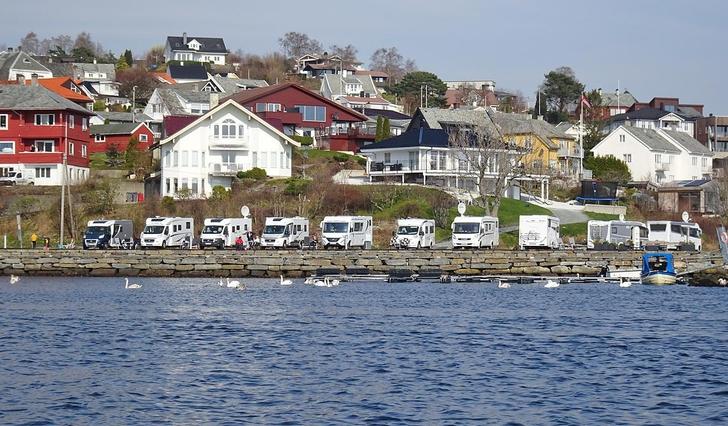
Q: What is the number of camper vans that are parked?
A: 10